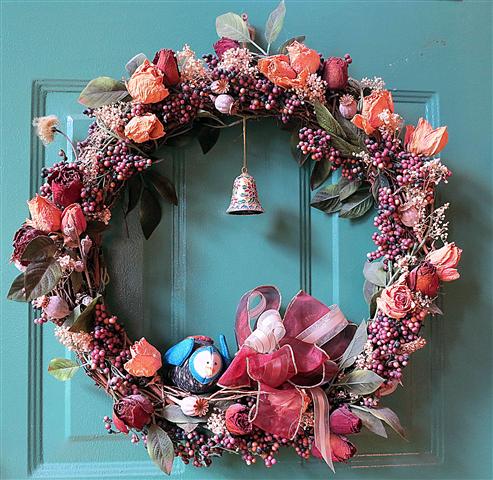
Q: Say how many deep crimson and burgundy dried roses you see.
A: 10